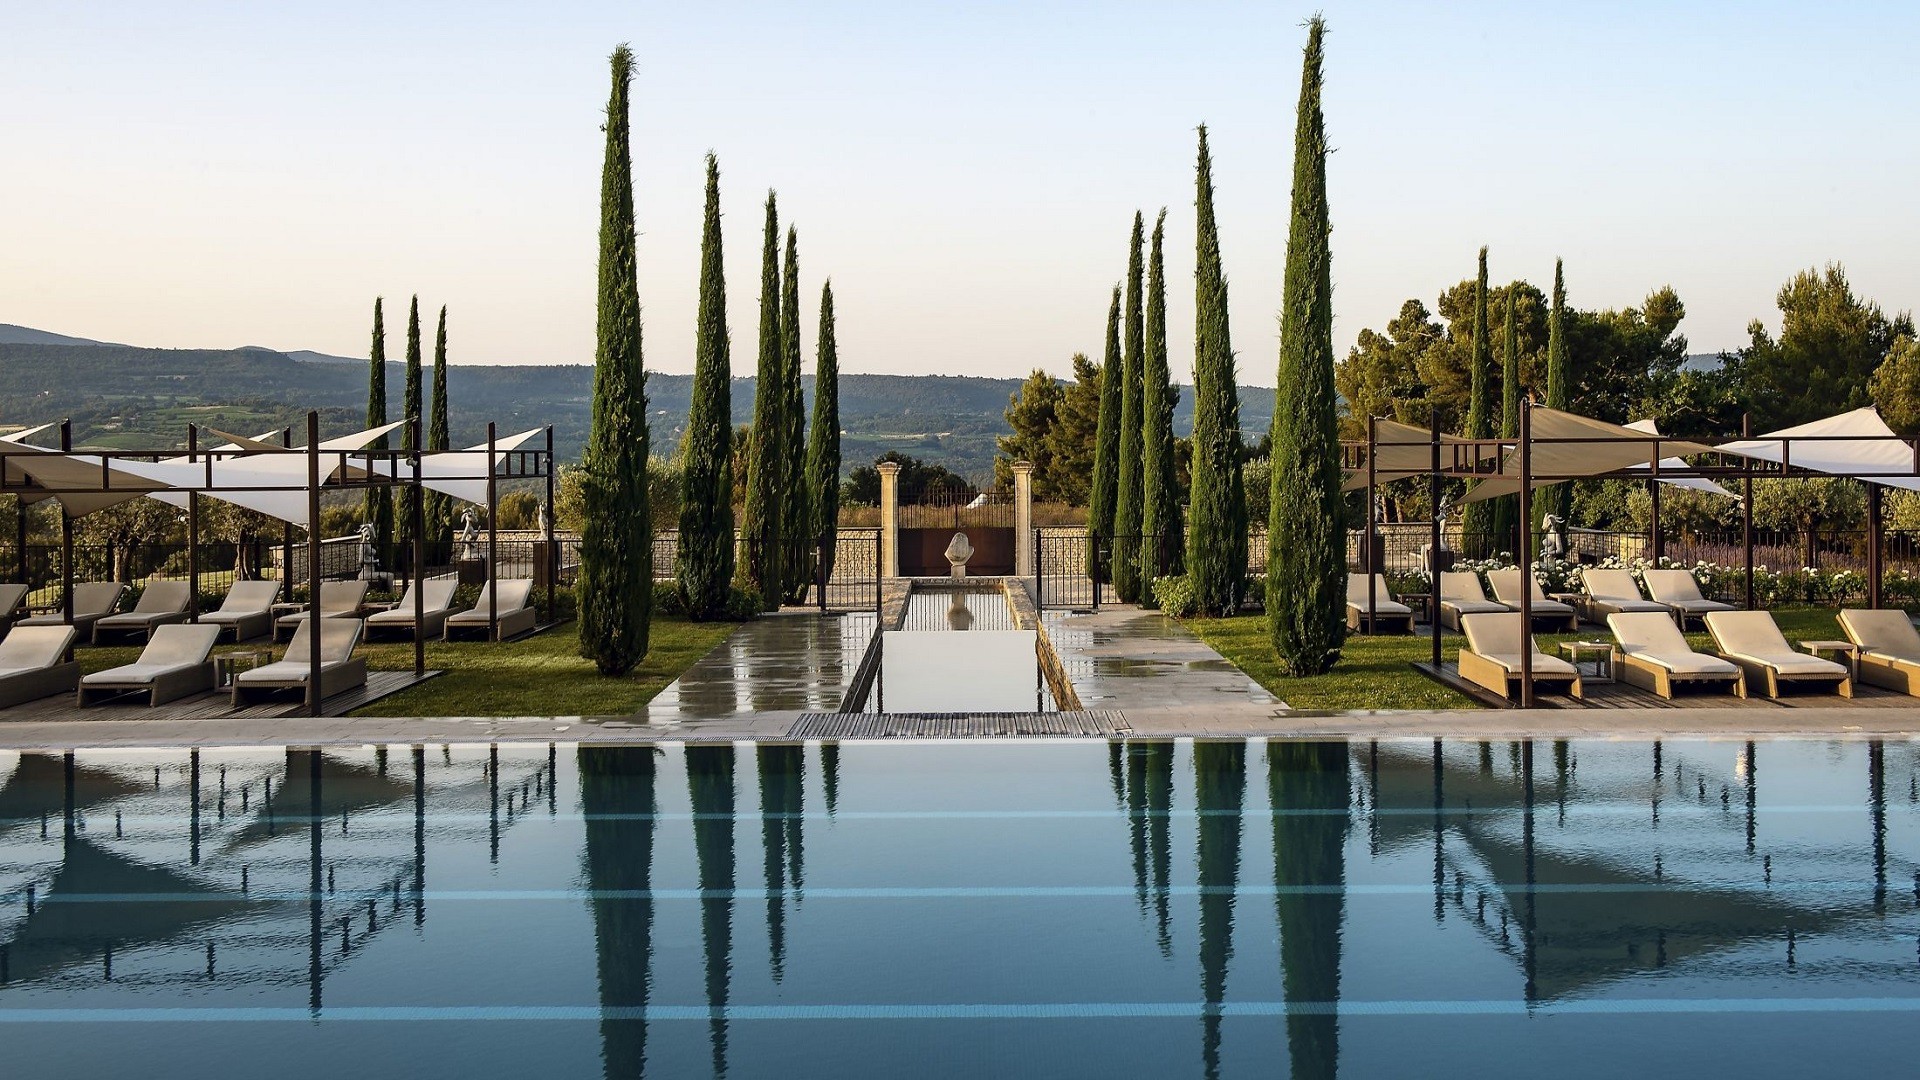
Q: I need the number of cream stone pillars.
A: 2